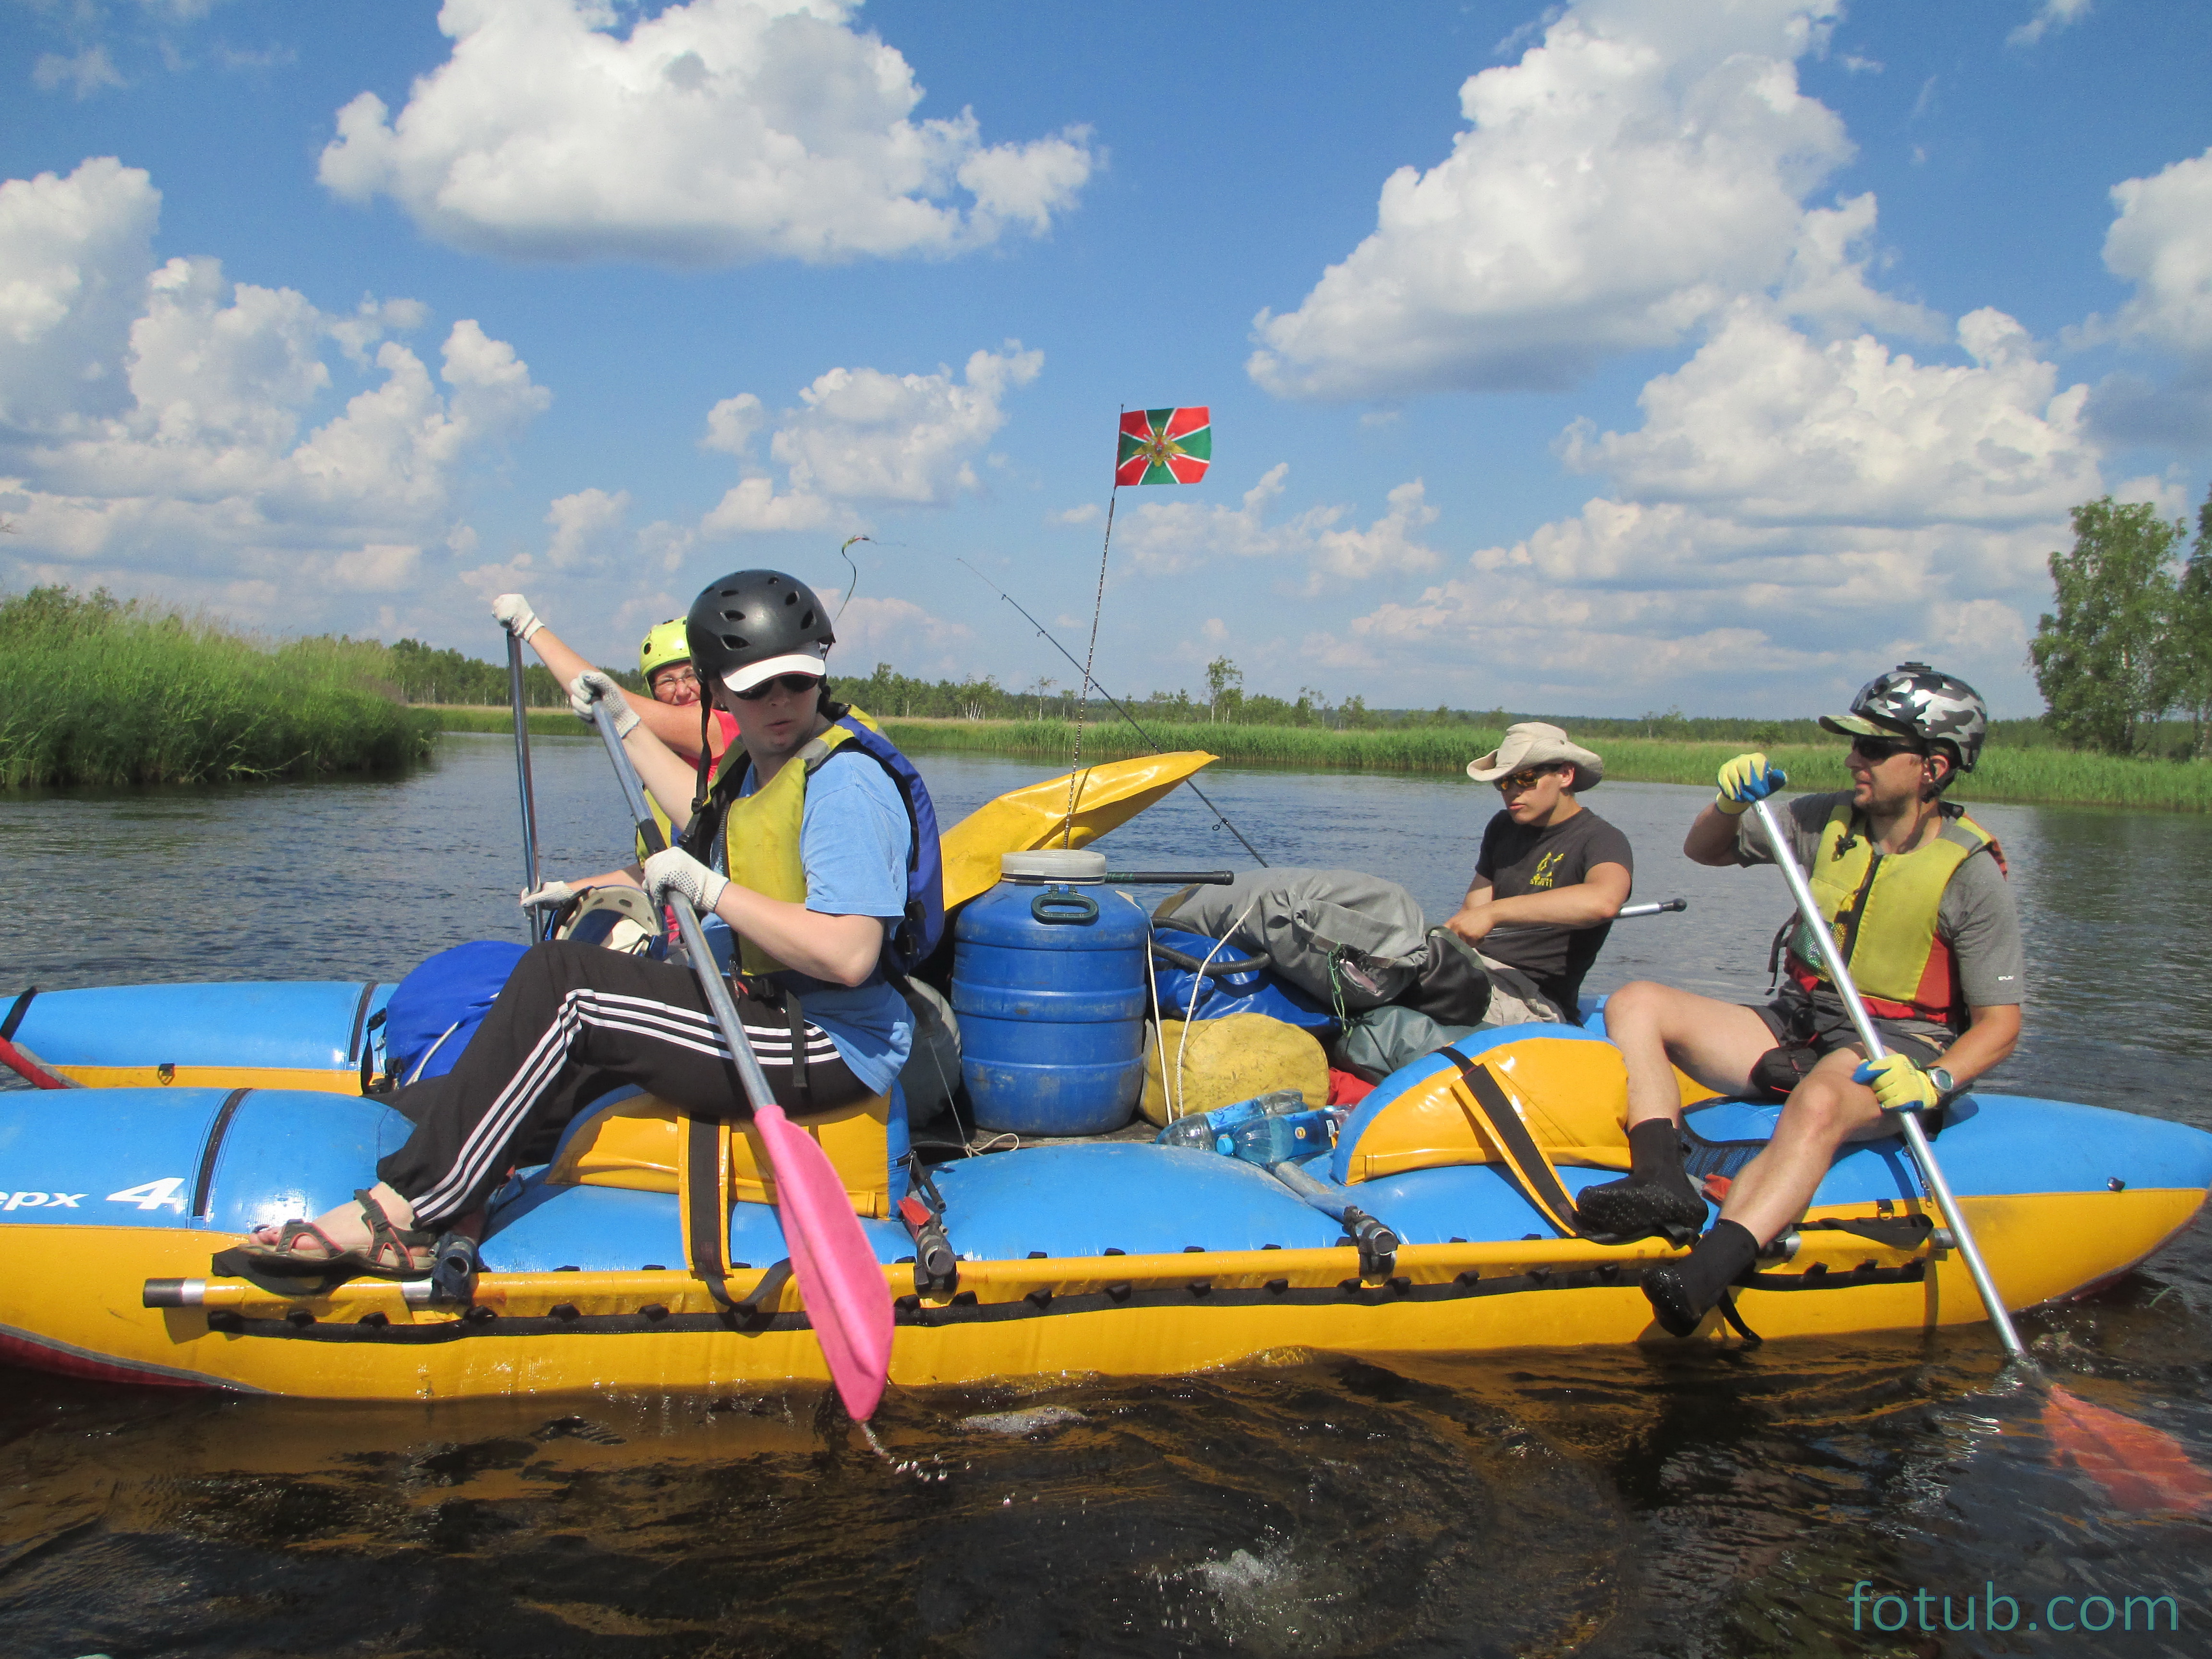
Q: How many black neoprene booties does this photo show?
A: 2